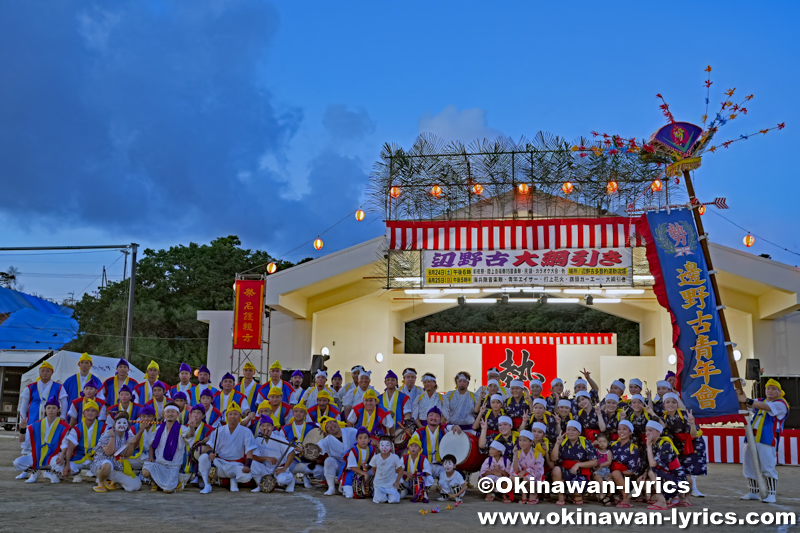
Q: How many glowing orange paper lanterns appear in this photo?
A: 12